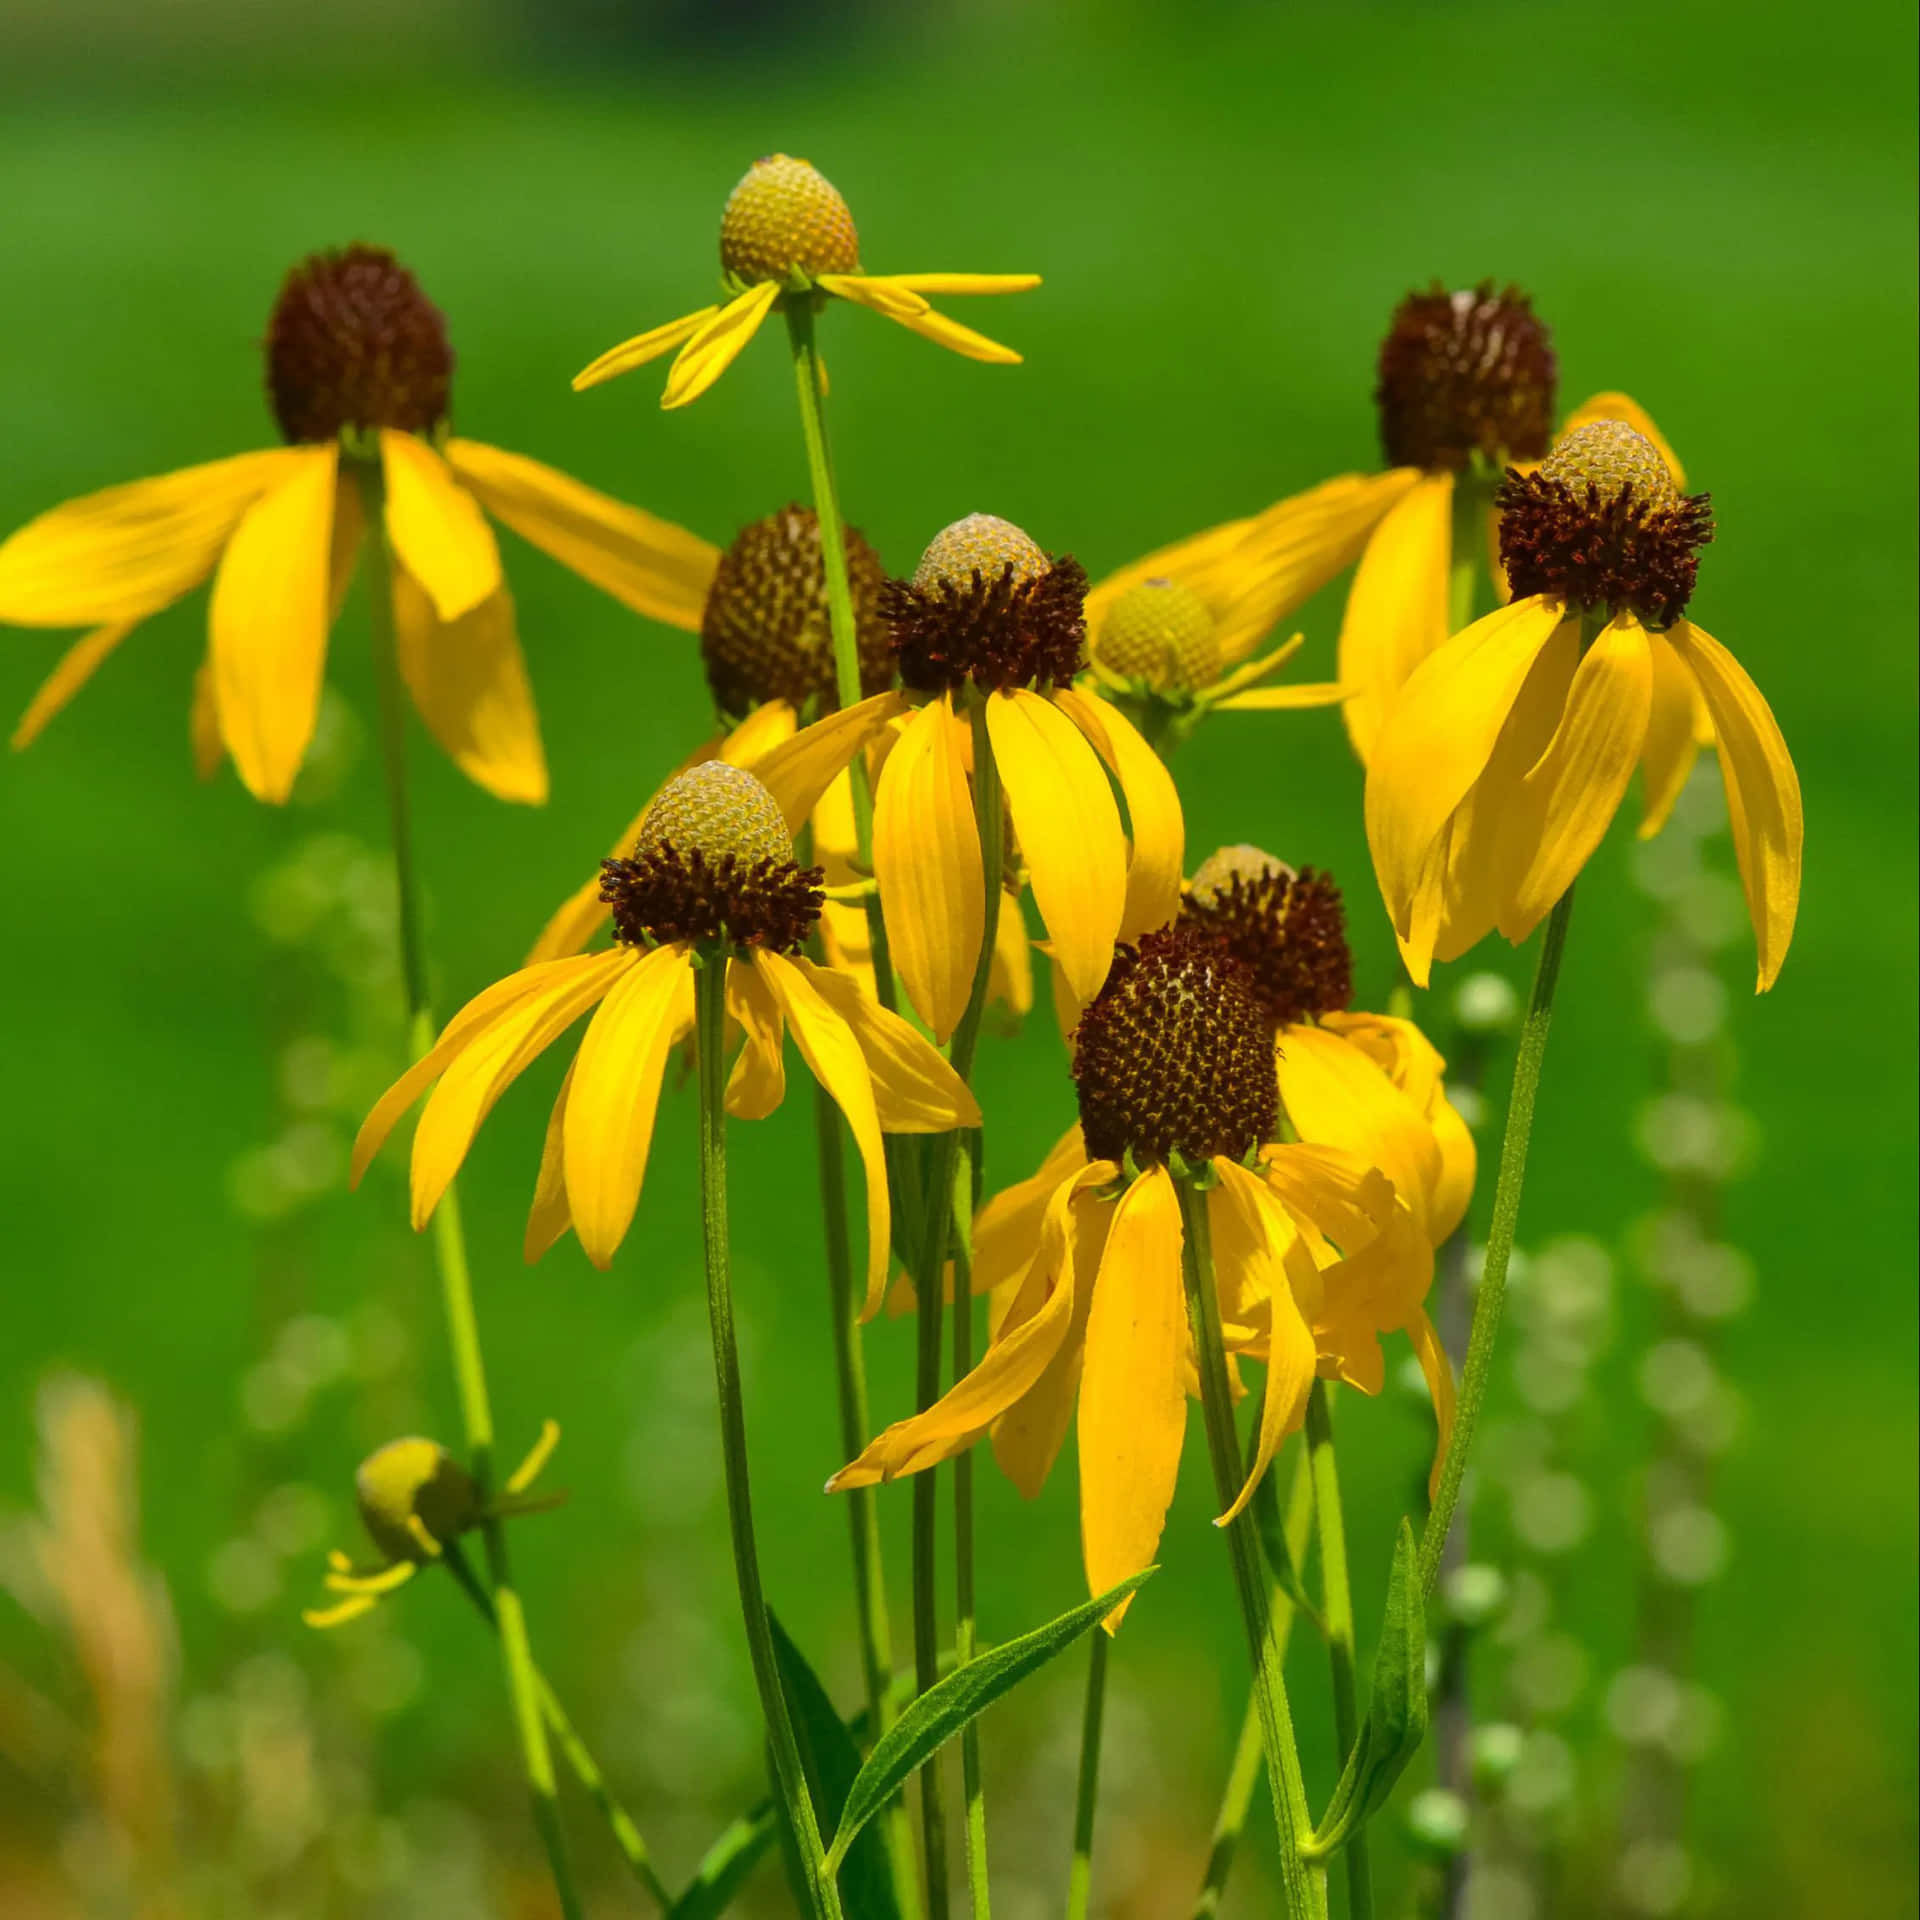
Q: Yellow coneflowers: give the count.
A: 11